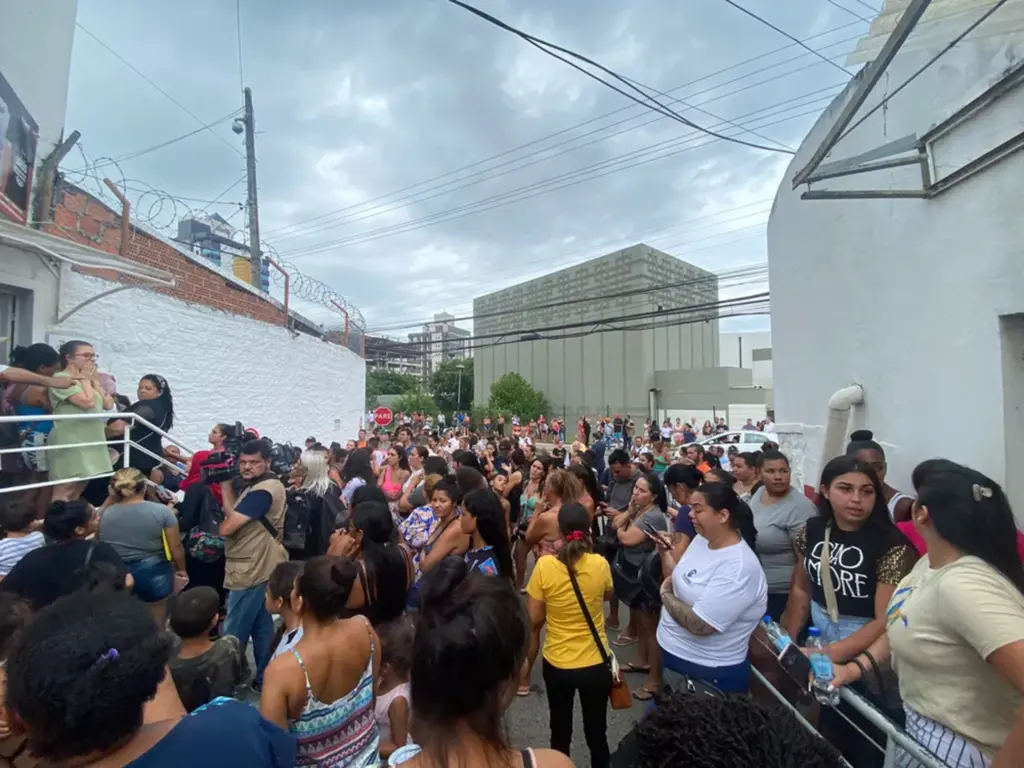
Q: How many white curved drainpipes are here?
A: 1